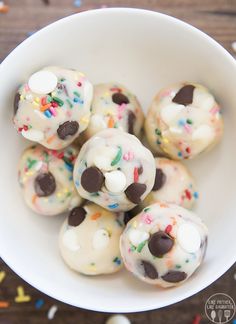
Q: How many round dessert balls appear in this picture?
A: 8